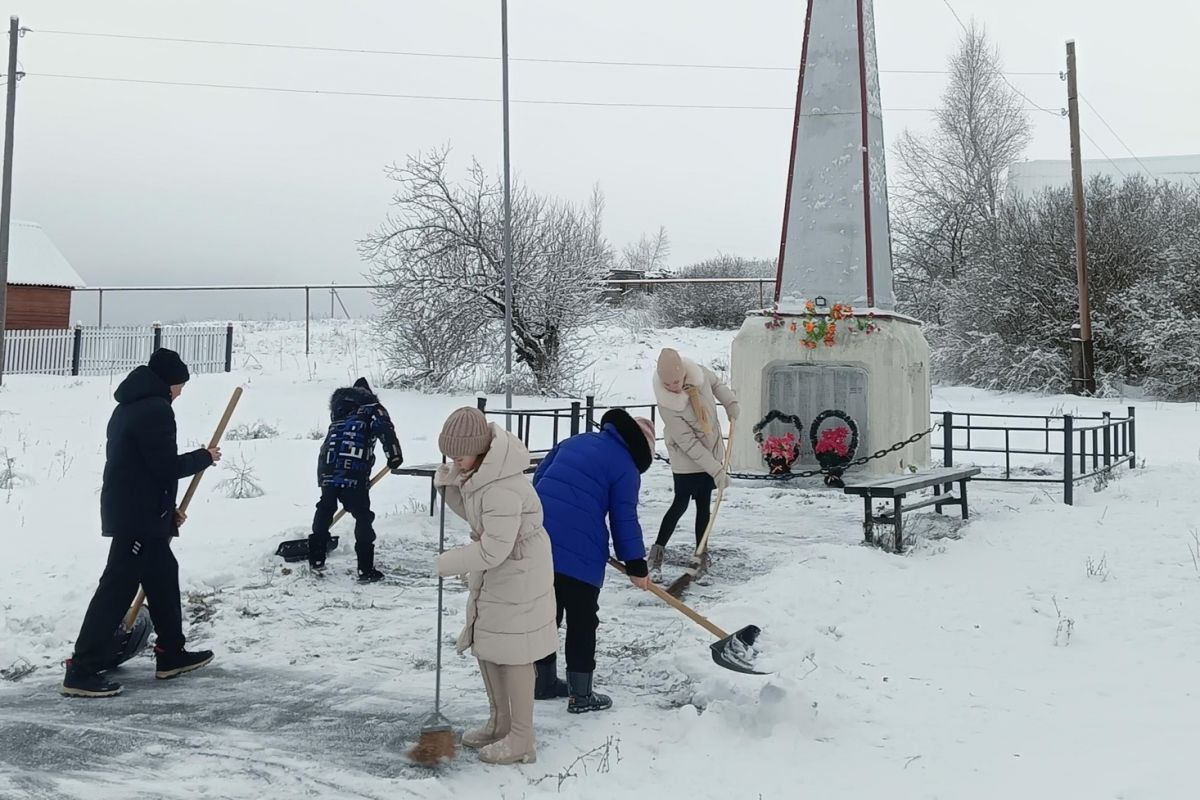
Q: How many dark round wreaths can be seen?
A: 2